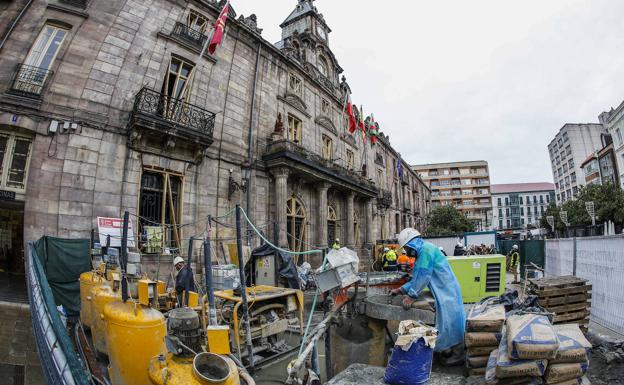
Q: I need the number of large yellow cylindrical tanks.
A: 4